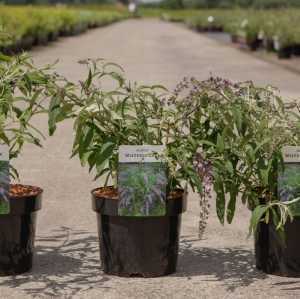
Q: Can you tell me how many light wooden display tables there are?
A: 0